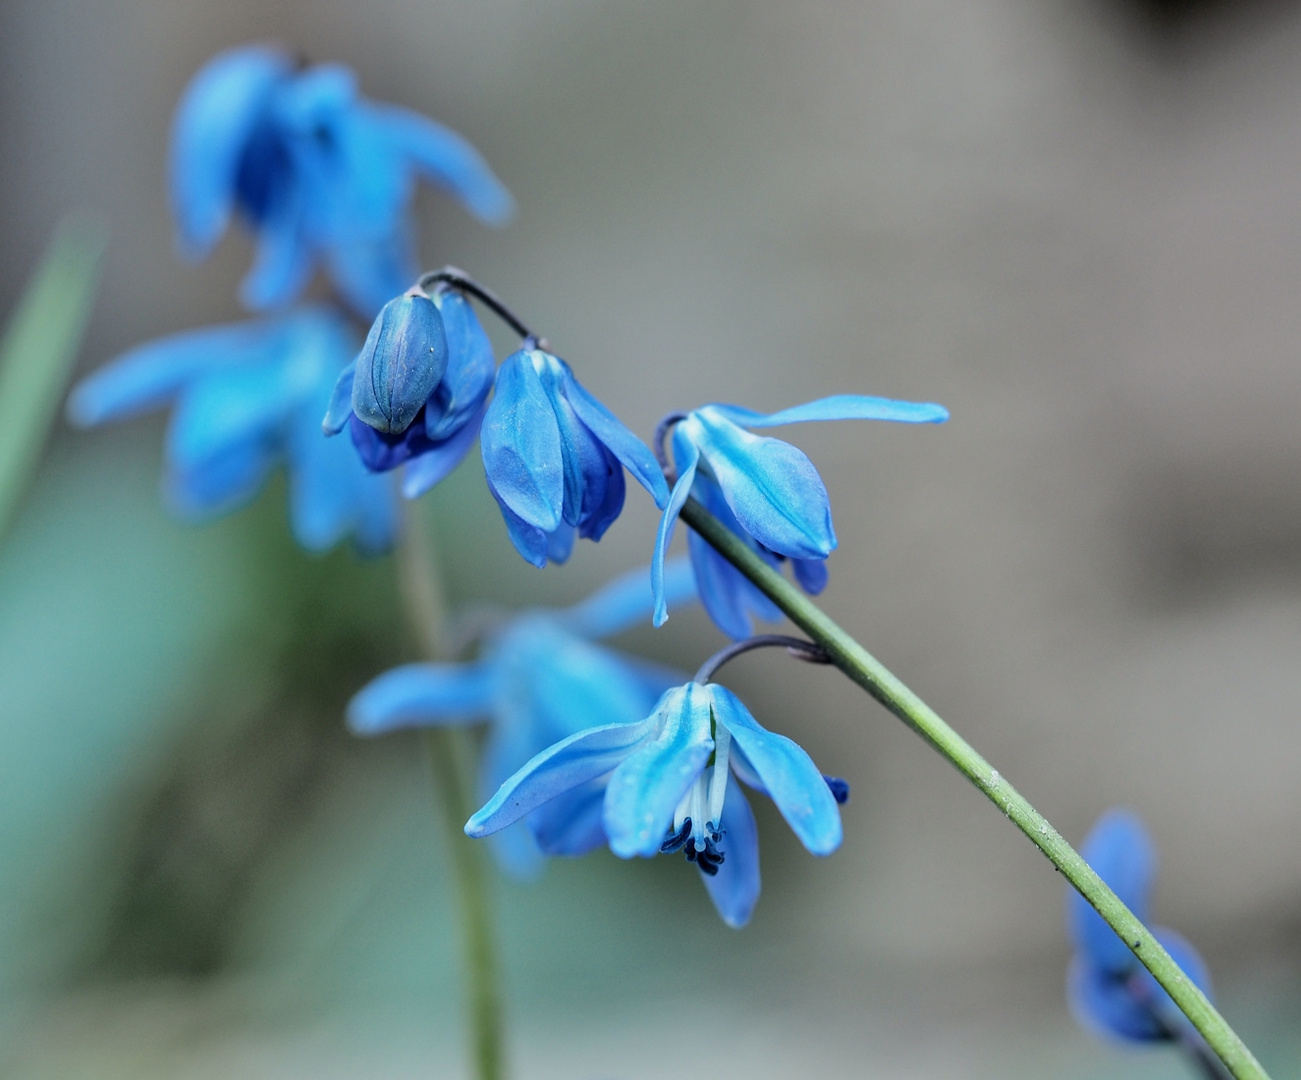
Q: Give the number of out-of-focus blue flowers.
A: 4